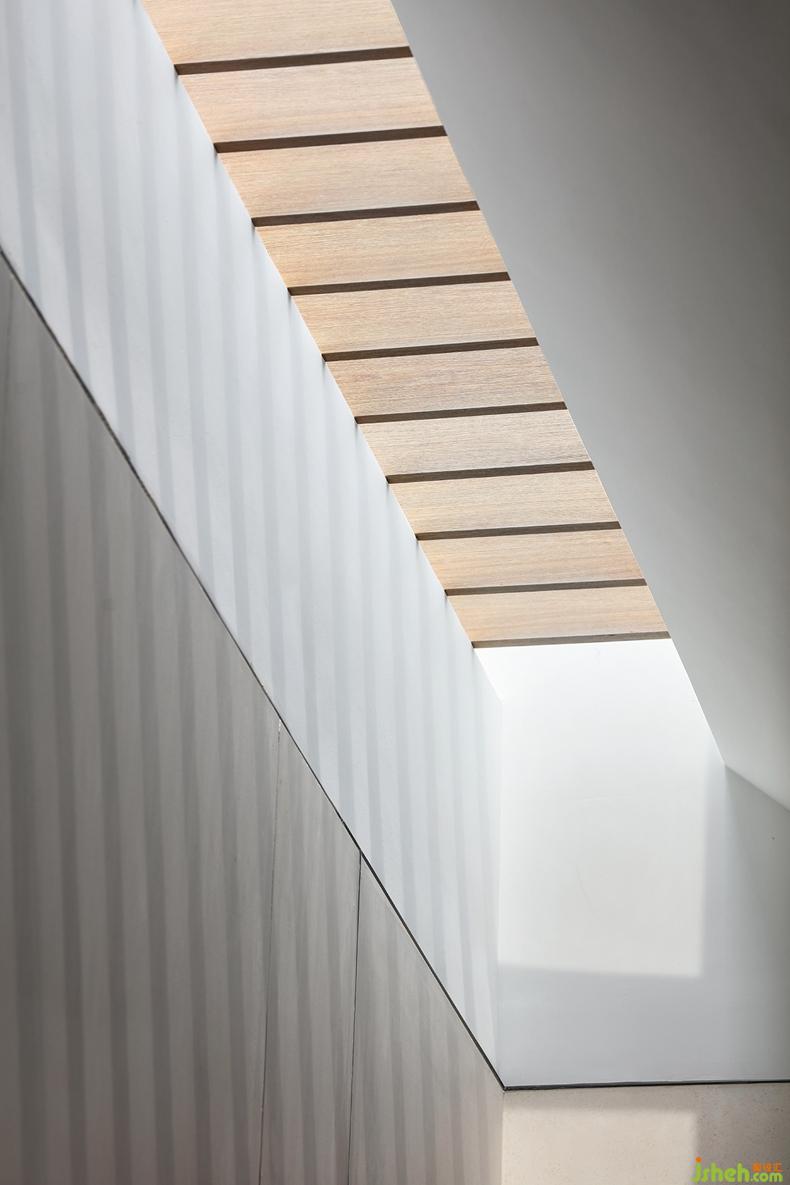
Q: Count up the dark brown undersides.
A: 10